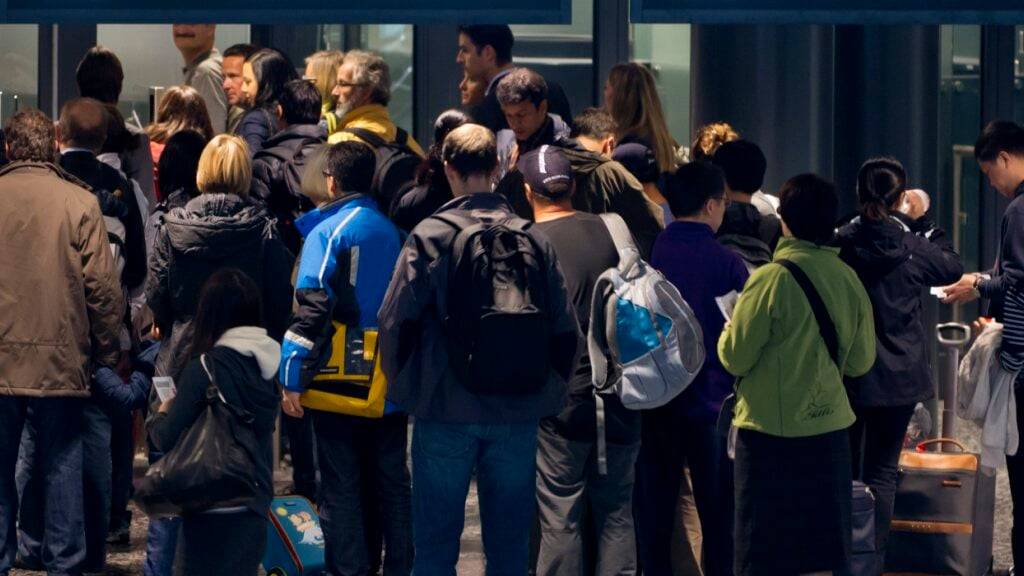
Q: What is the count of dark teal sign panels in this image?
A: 2